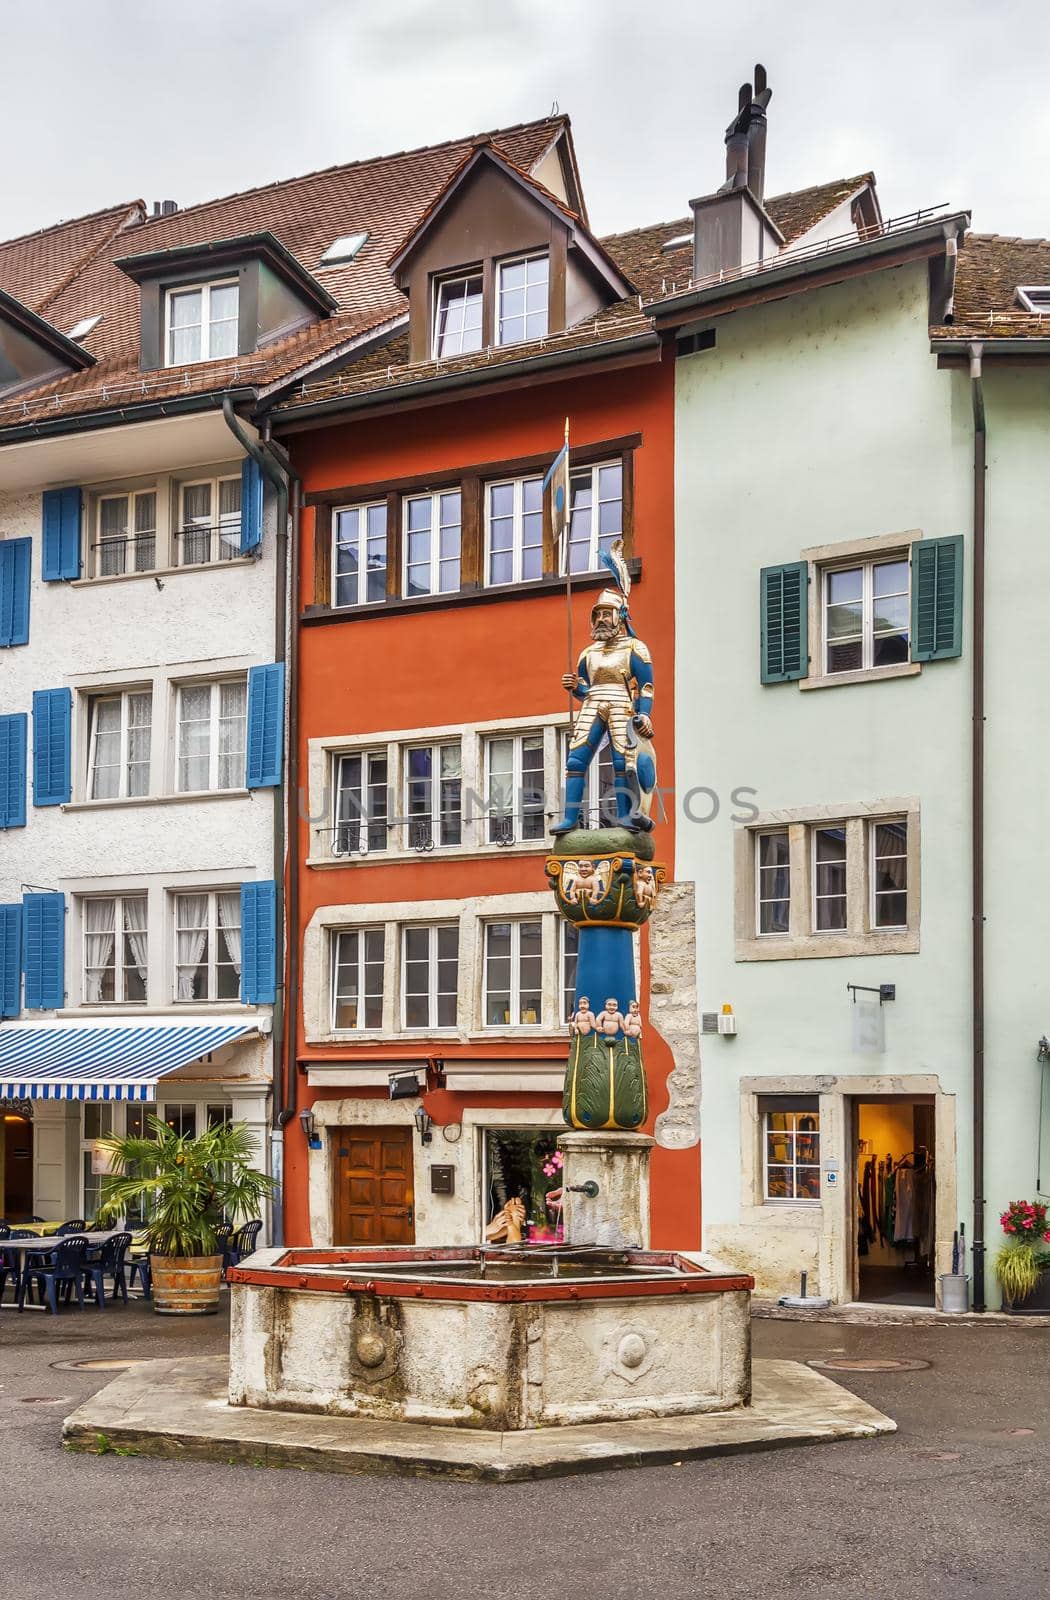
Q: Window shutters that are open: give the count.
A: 11